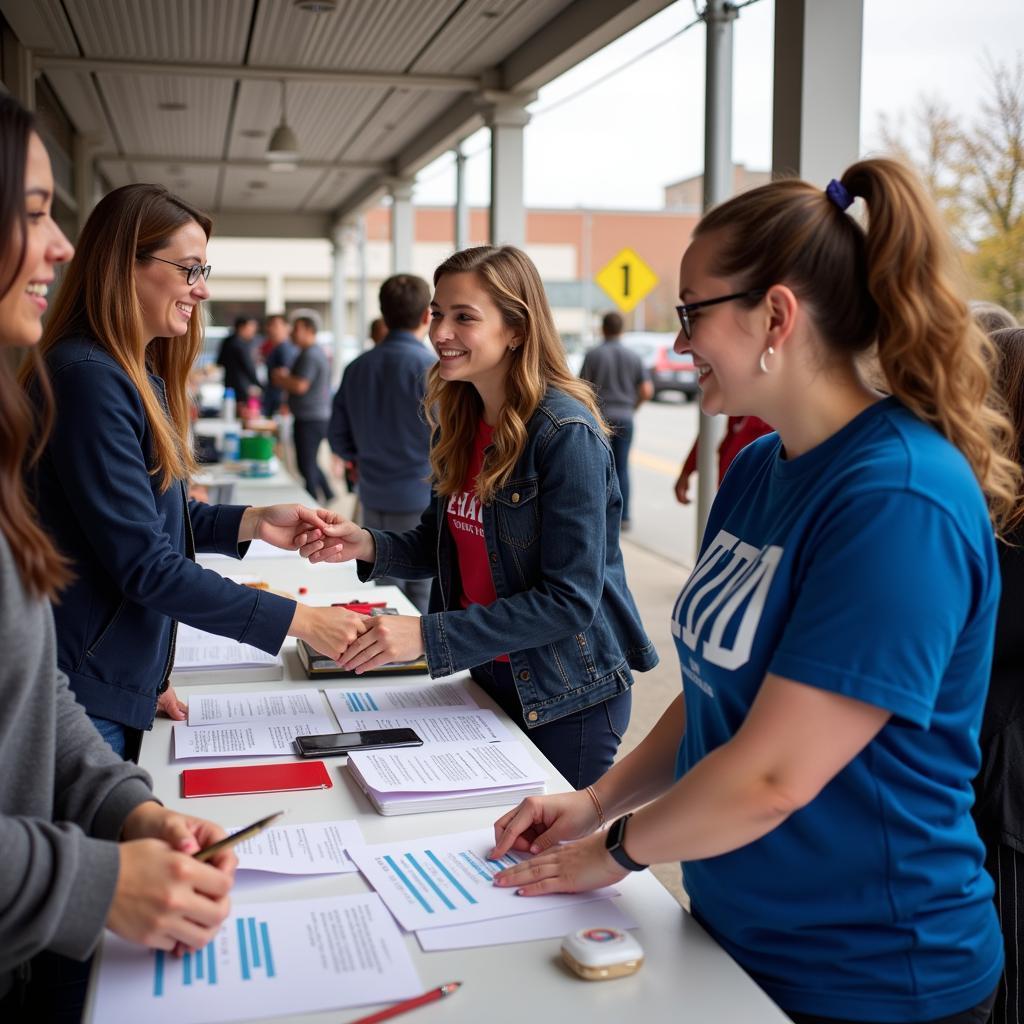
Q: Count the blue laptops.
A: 0